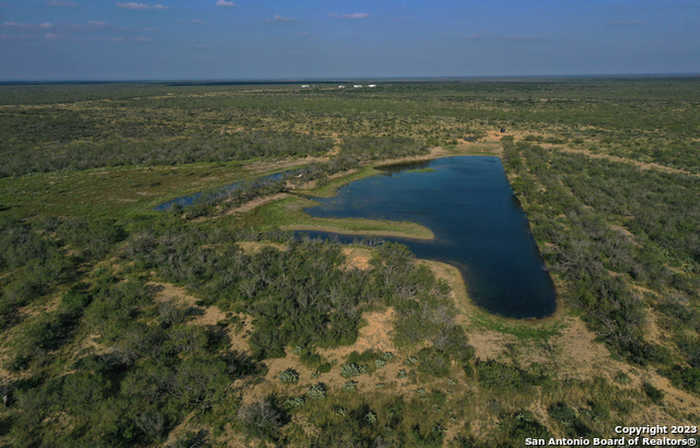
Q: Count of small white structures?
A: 4